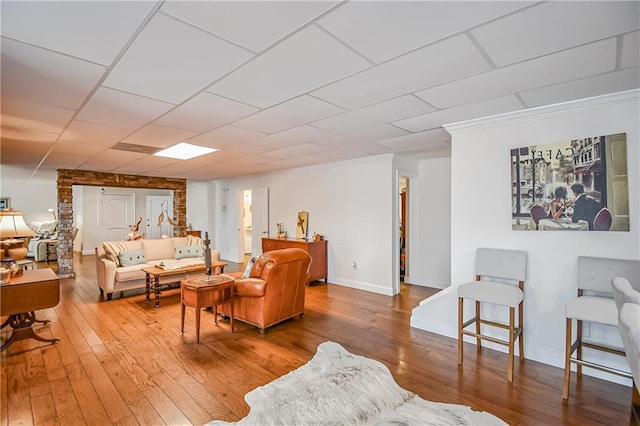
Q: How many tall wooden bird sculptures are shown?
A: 2